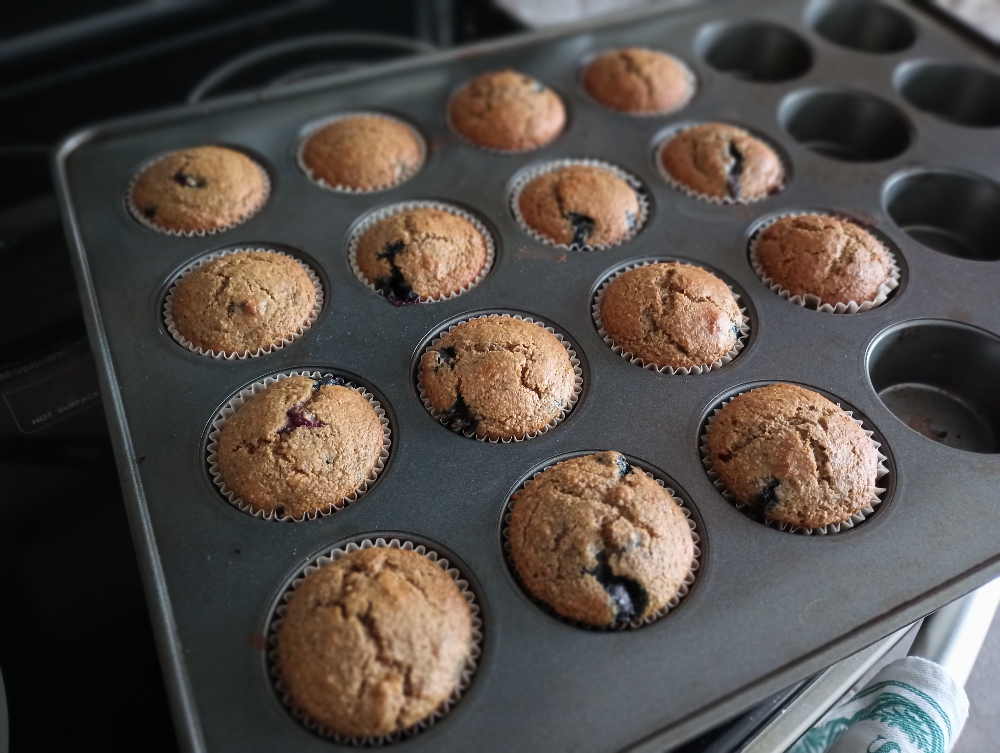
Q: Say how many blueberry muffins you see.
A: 15